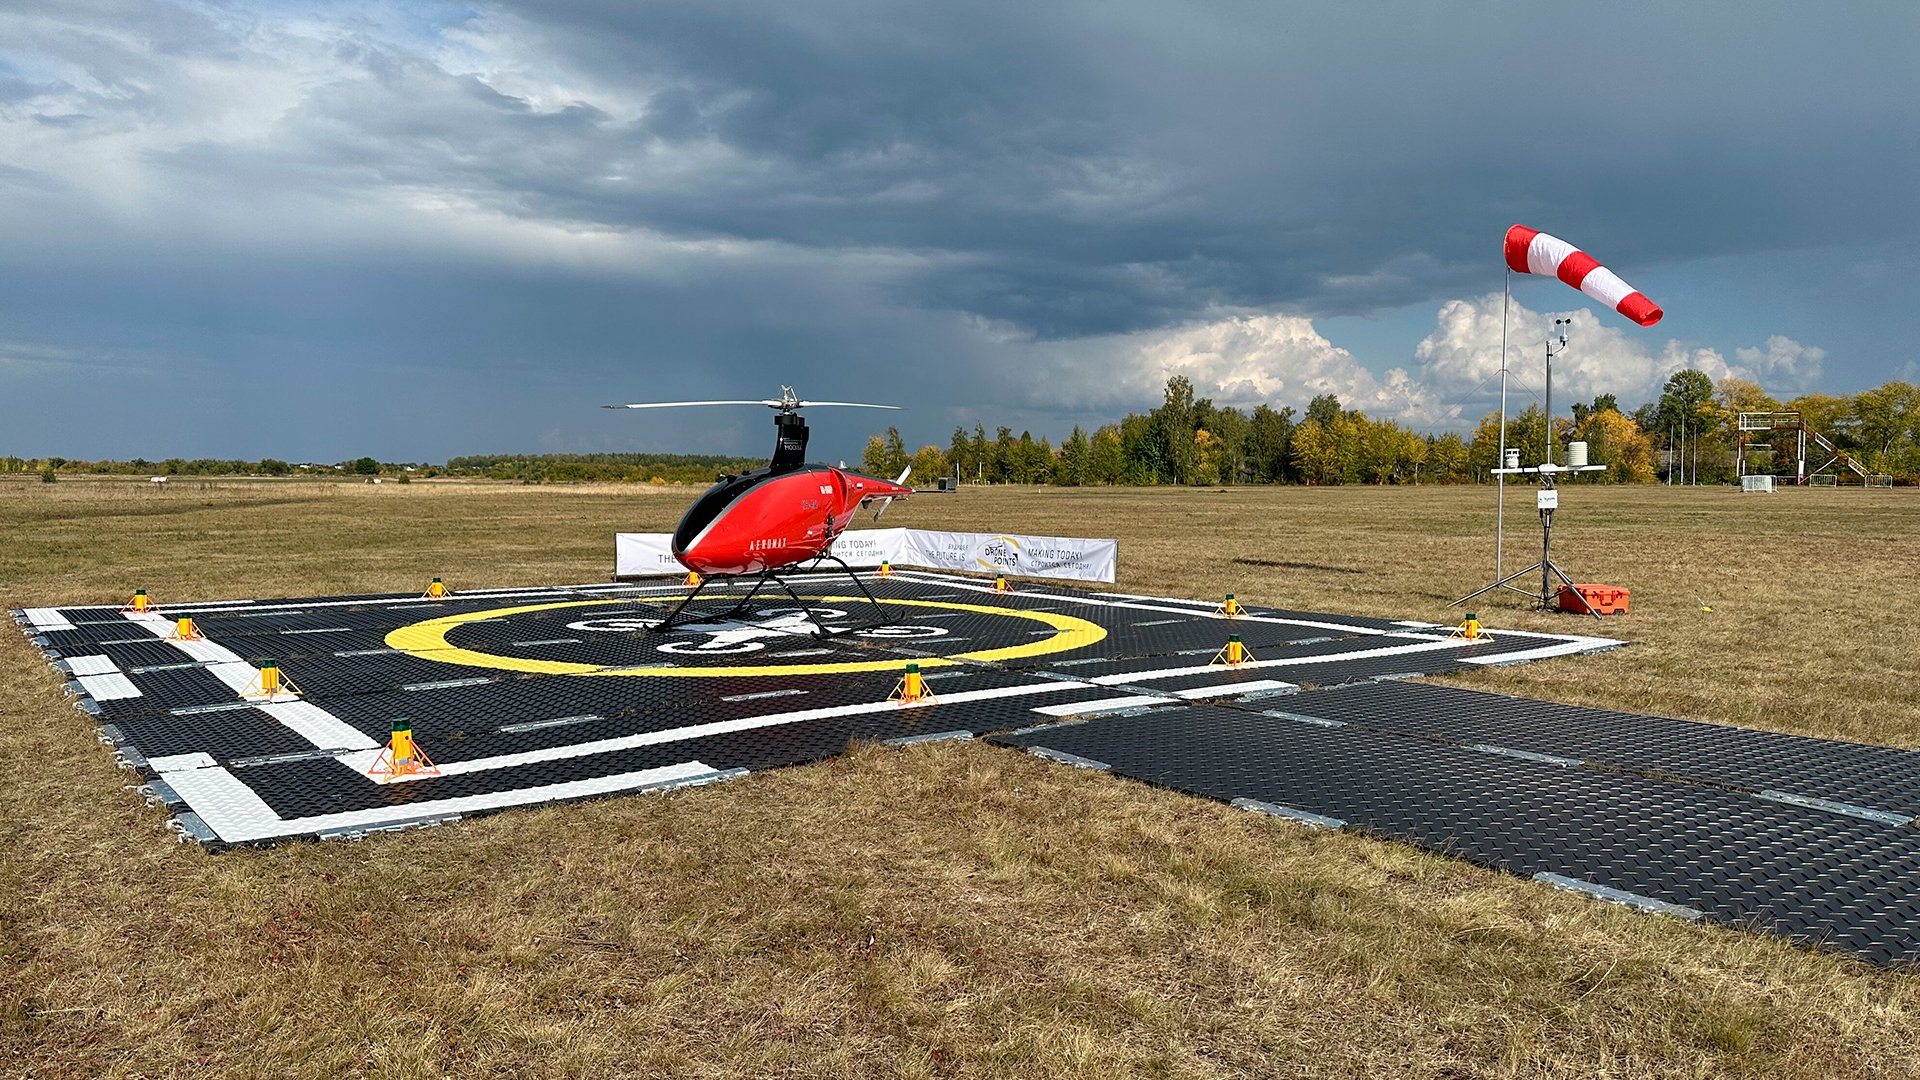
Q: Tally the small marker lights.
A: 12